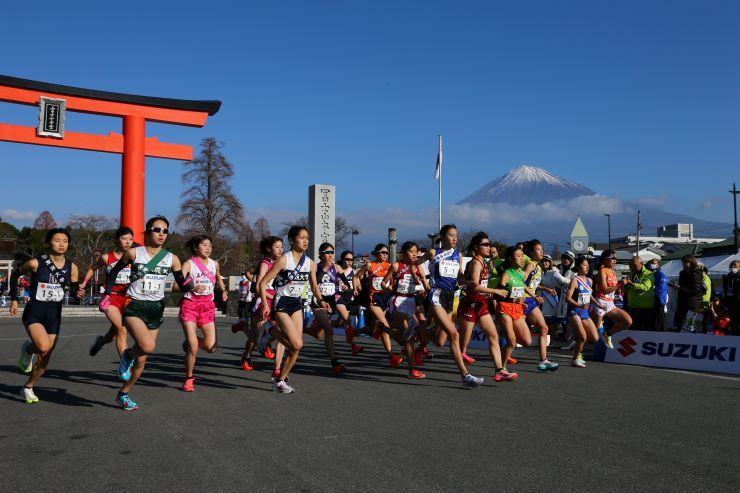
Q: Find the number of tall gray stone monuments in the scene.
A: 1